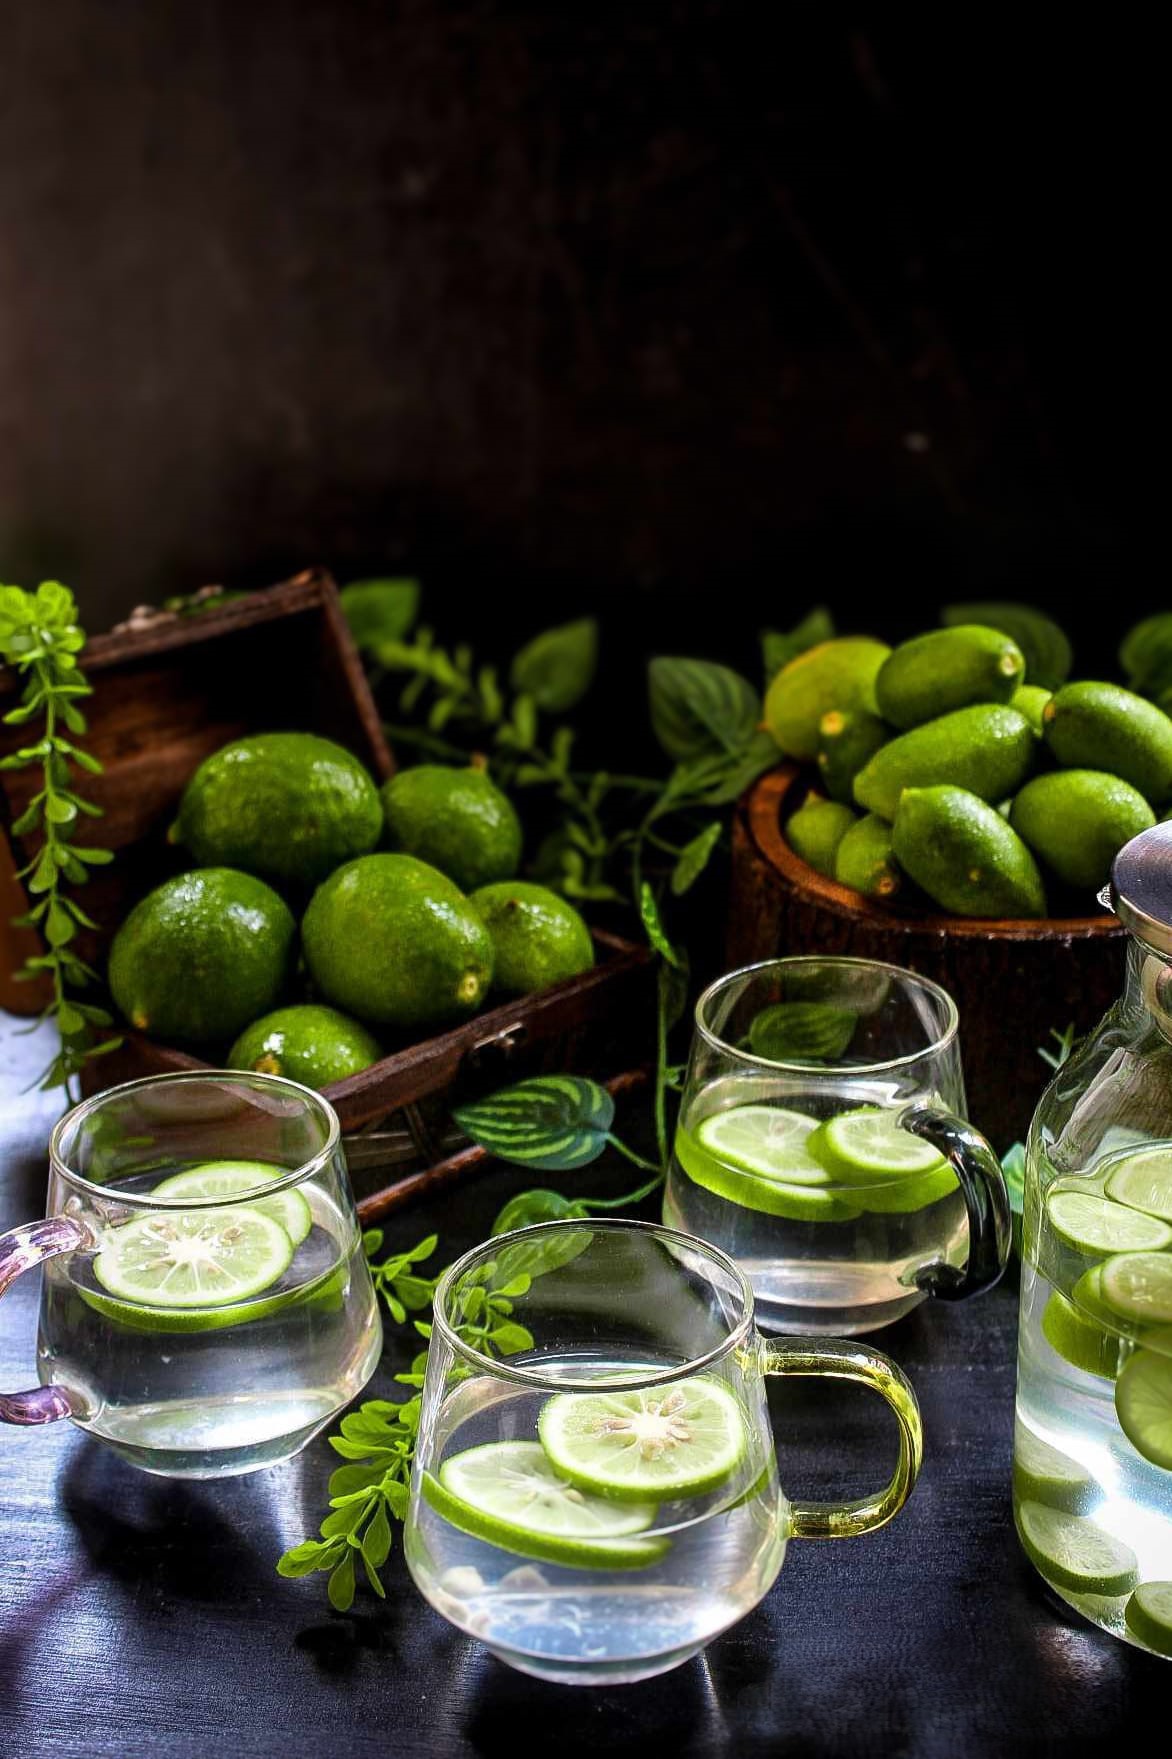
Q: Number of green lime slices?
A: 14